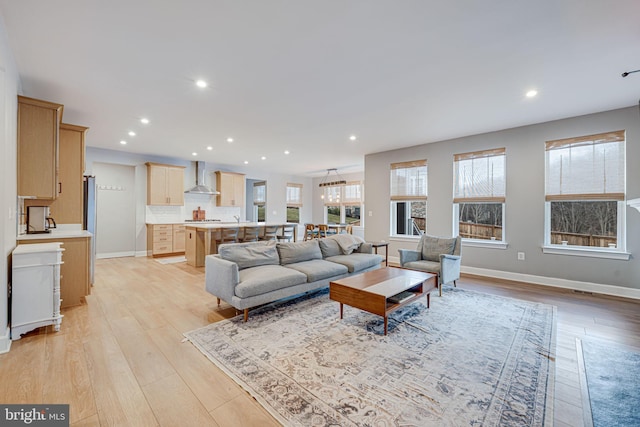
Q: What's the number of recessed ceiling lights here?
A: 12